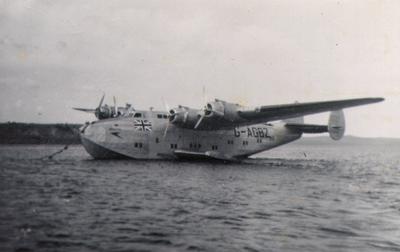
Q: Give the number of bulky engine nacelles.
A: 4